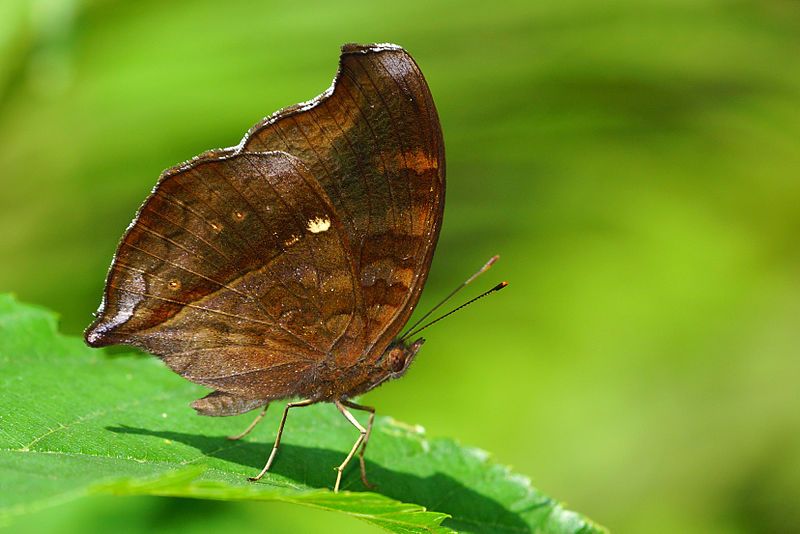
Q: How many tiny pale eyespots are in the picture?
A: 3